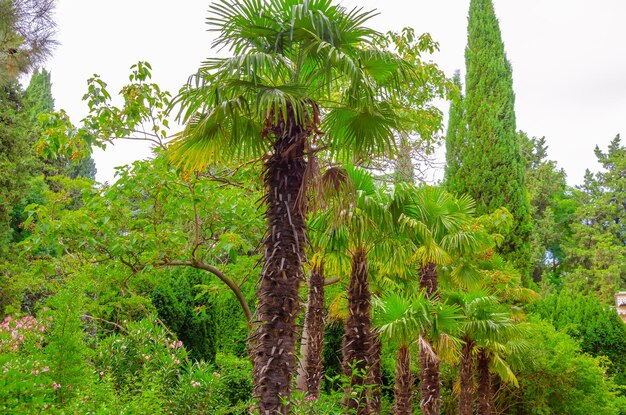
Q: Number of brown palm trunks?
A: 8